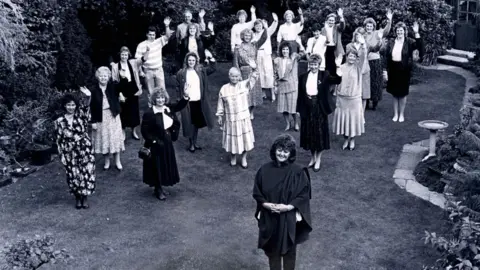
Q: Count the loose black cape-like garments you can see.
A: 1